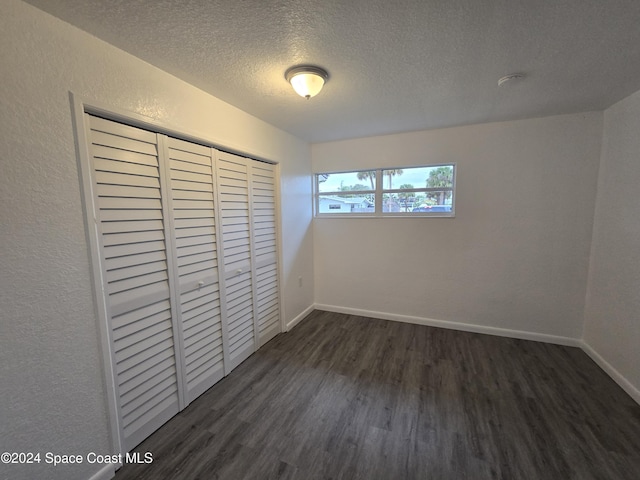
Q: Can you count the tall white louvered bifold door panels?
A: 4